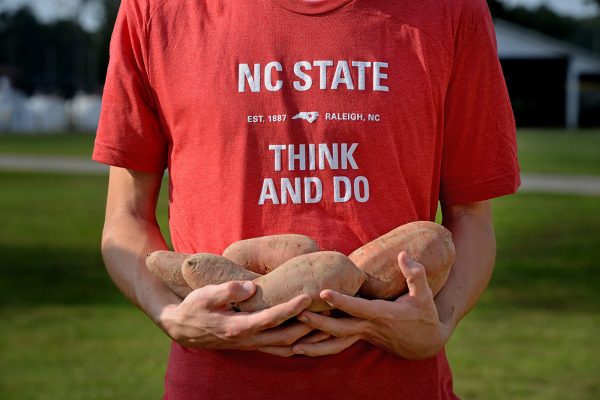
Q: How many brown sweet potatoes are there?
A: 5